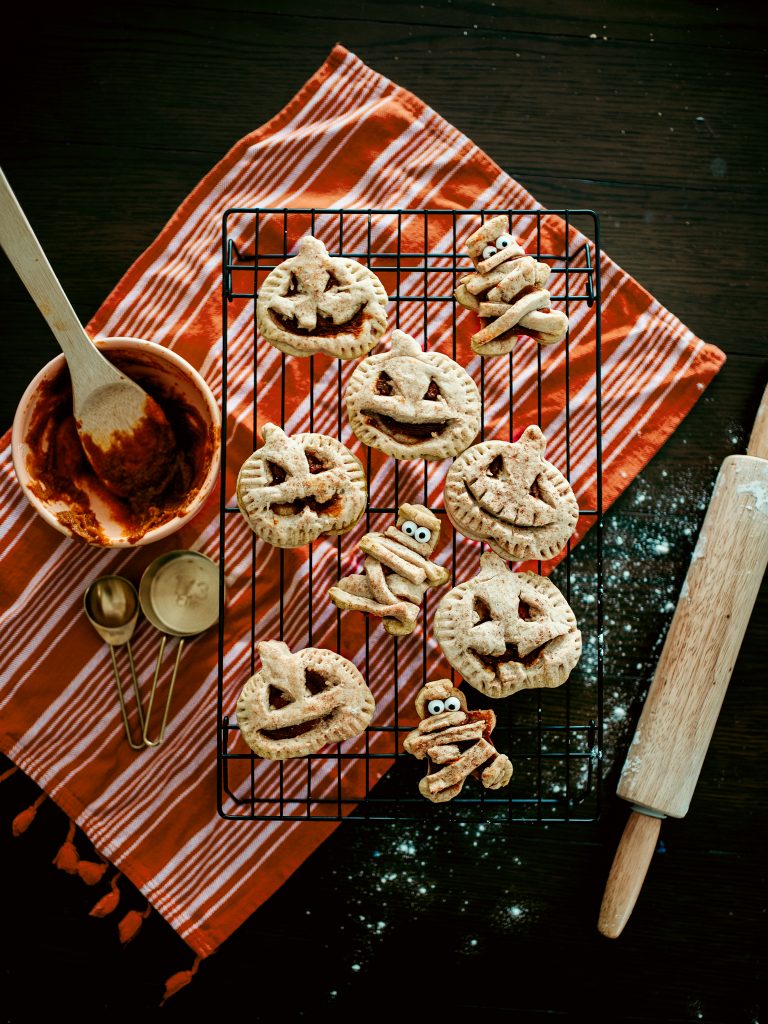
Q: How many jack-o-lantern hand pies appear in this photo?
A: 6